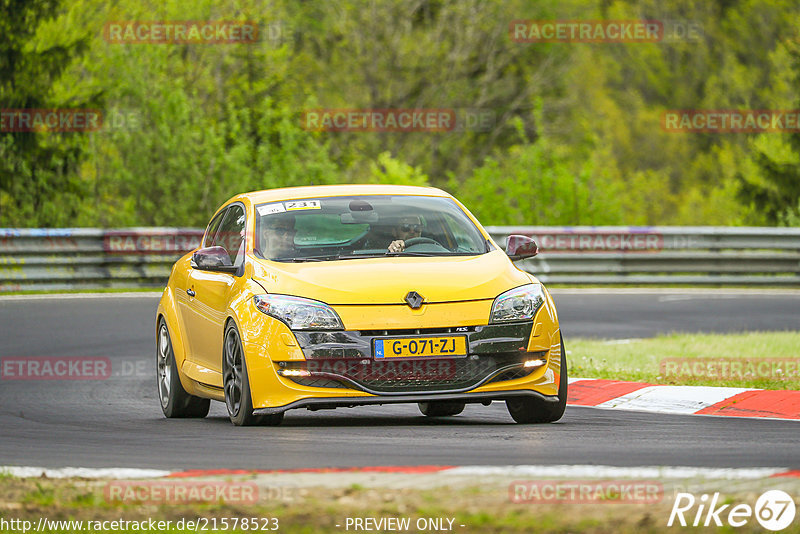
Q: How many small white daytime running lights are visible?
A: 2